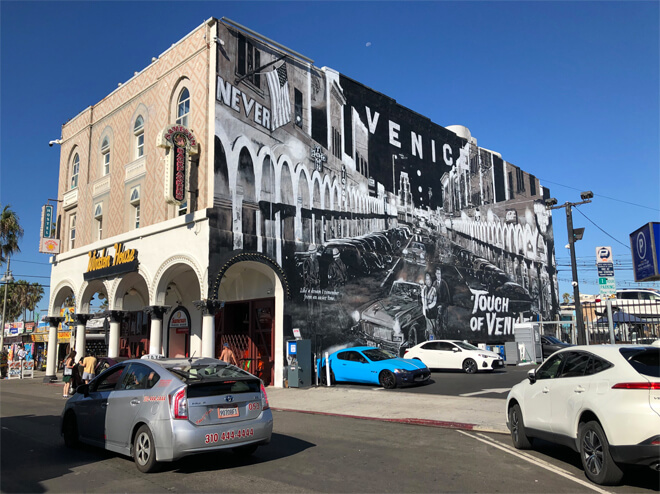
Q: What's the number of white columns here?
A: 5